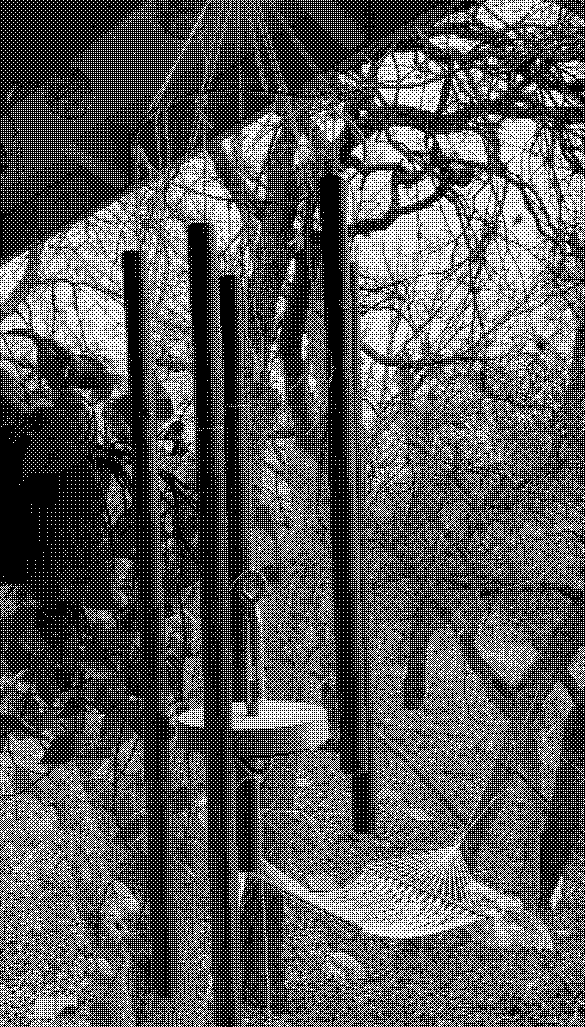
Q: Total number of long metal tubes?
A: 5